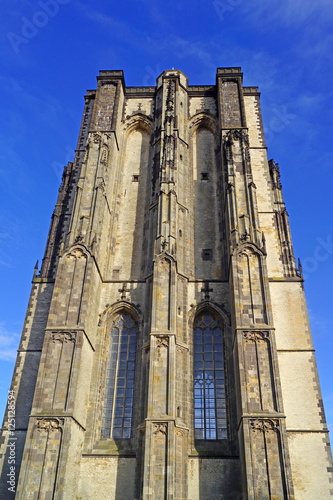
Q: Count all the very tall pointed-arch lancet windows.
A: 2